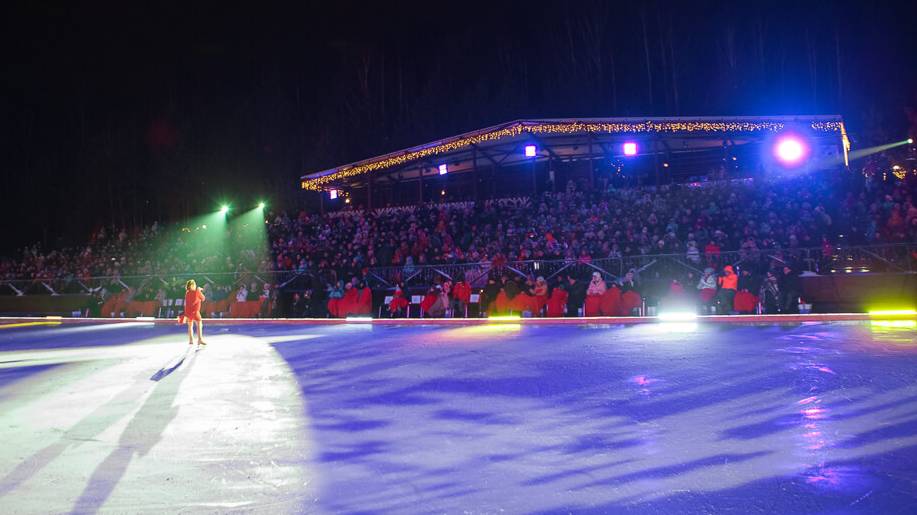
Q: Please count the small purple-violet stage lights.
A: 4